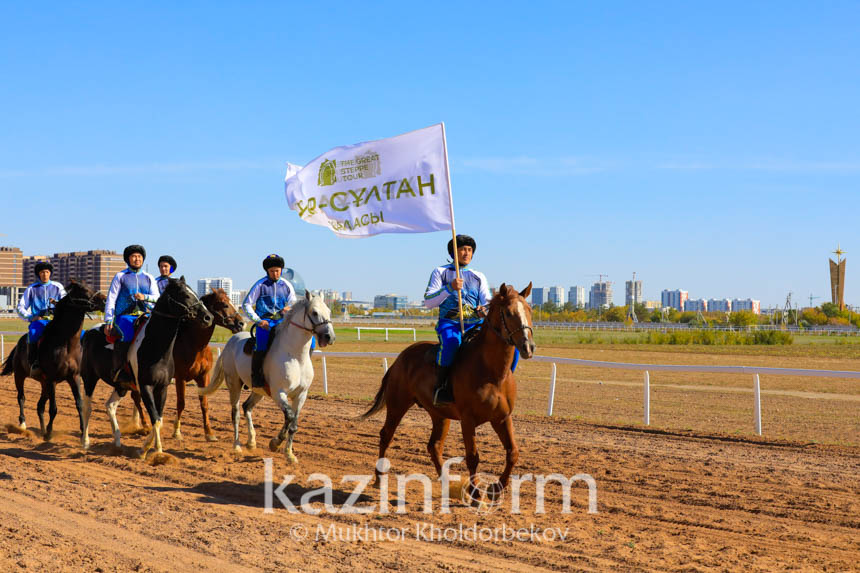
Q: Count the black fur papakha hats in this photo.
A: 5